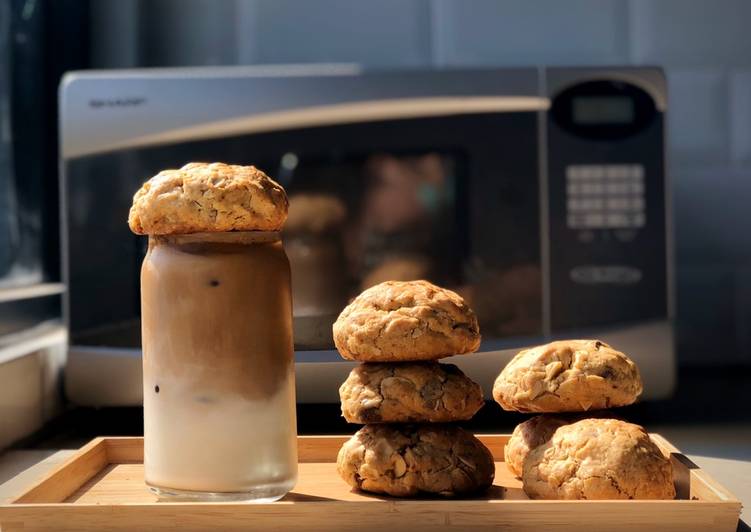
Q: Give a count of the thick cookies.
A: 7